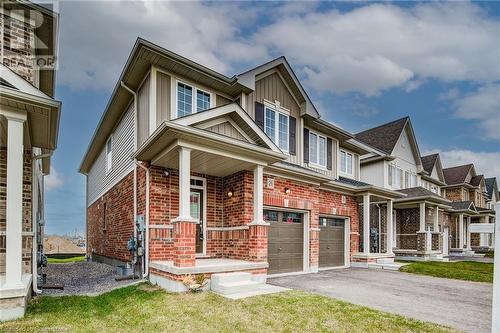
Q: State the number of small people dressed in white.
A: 0